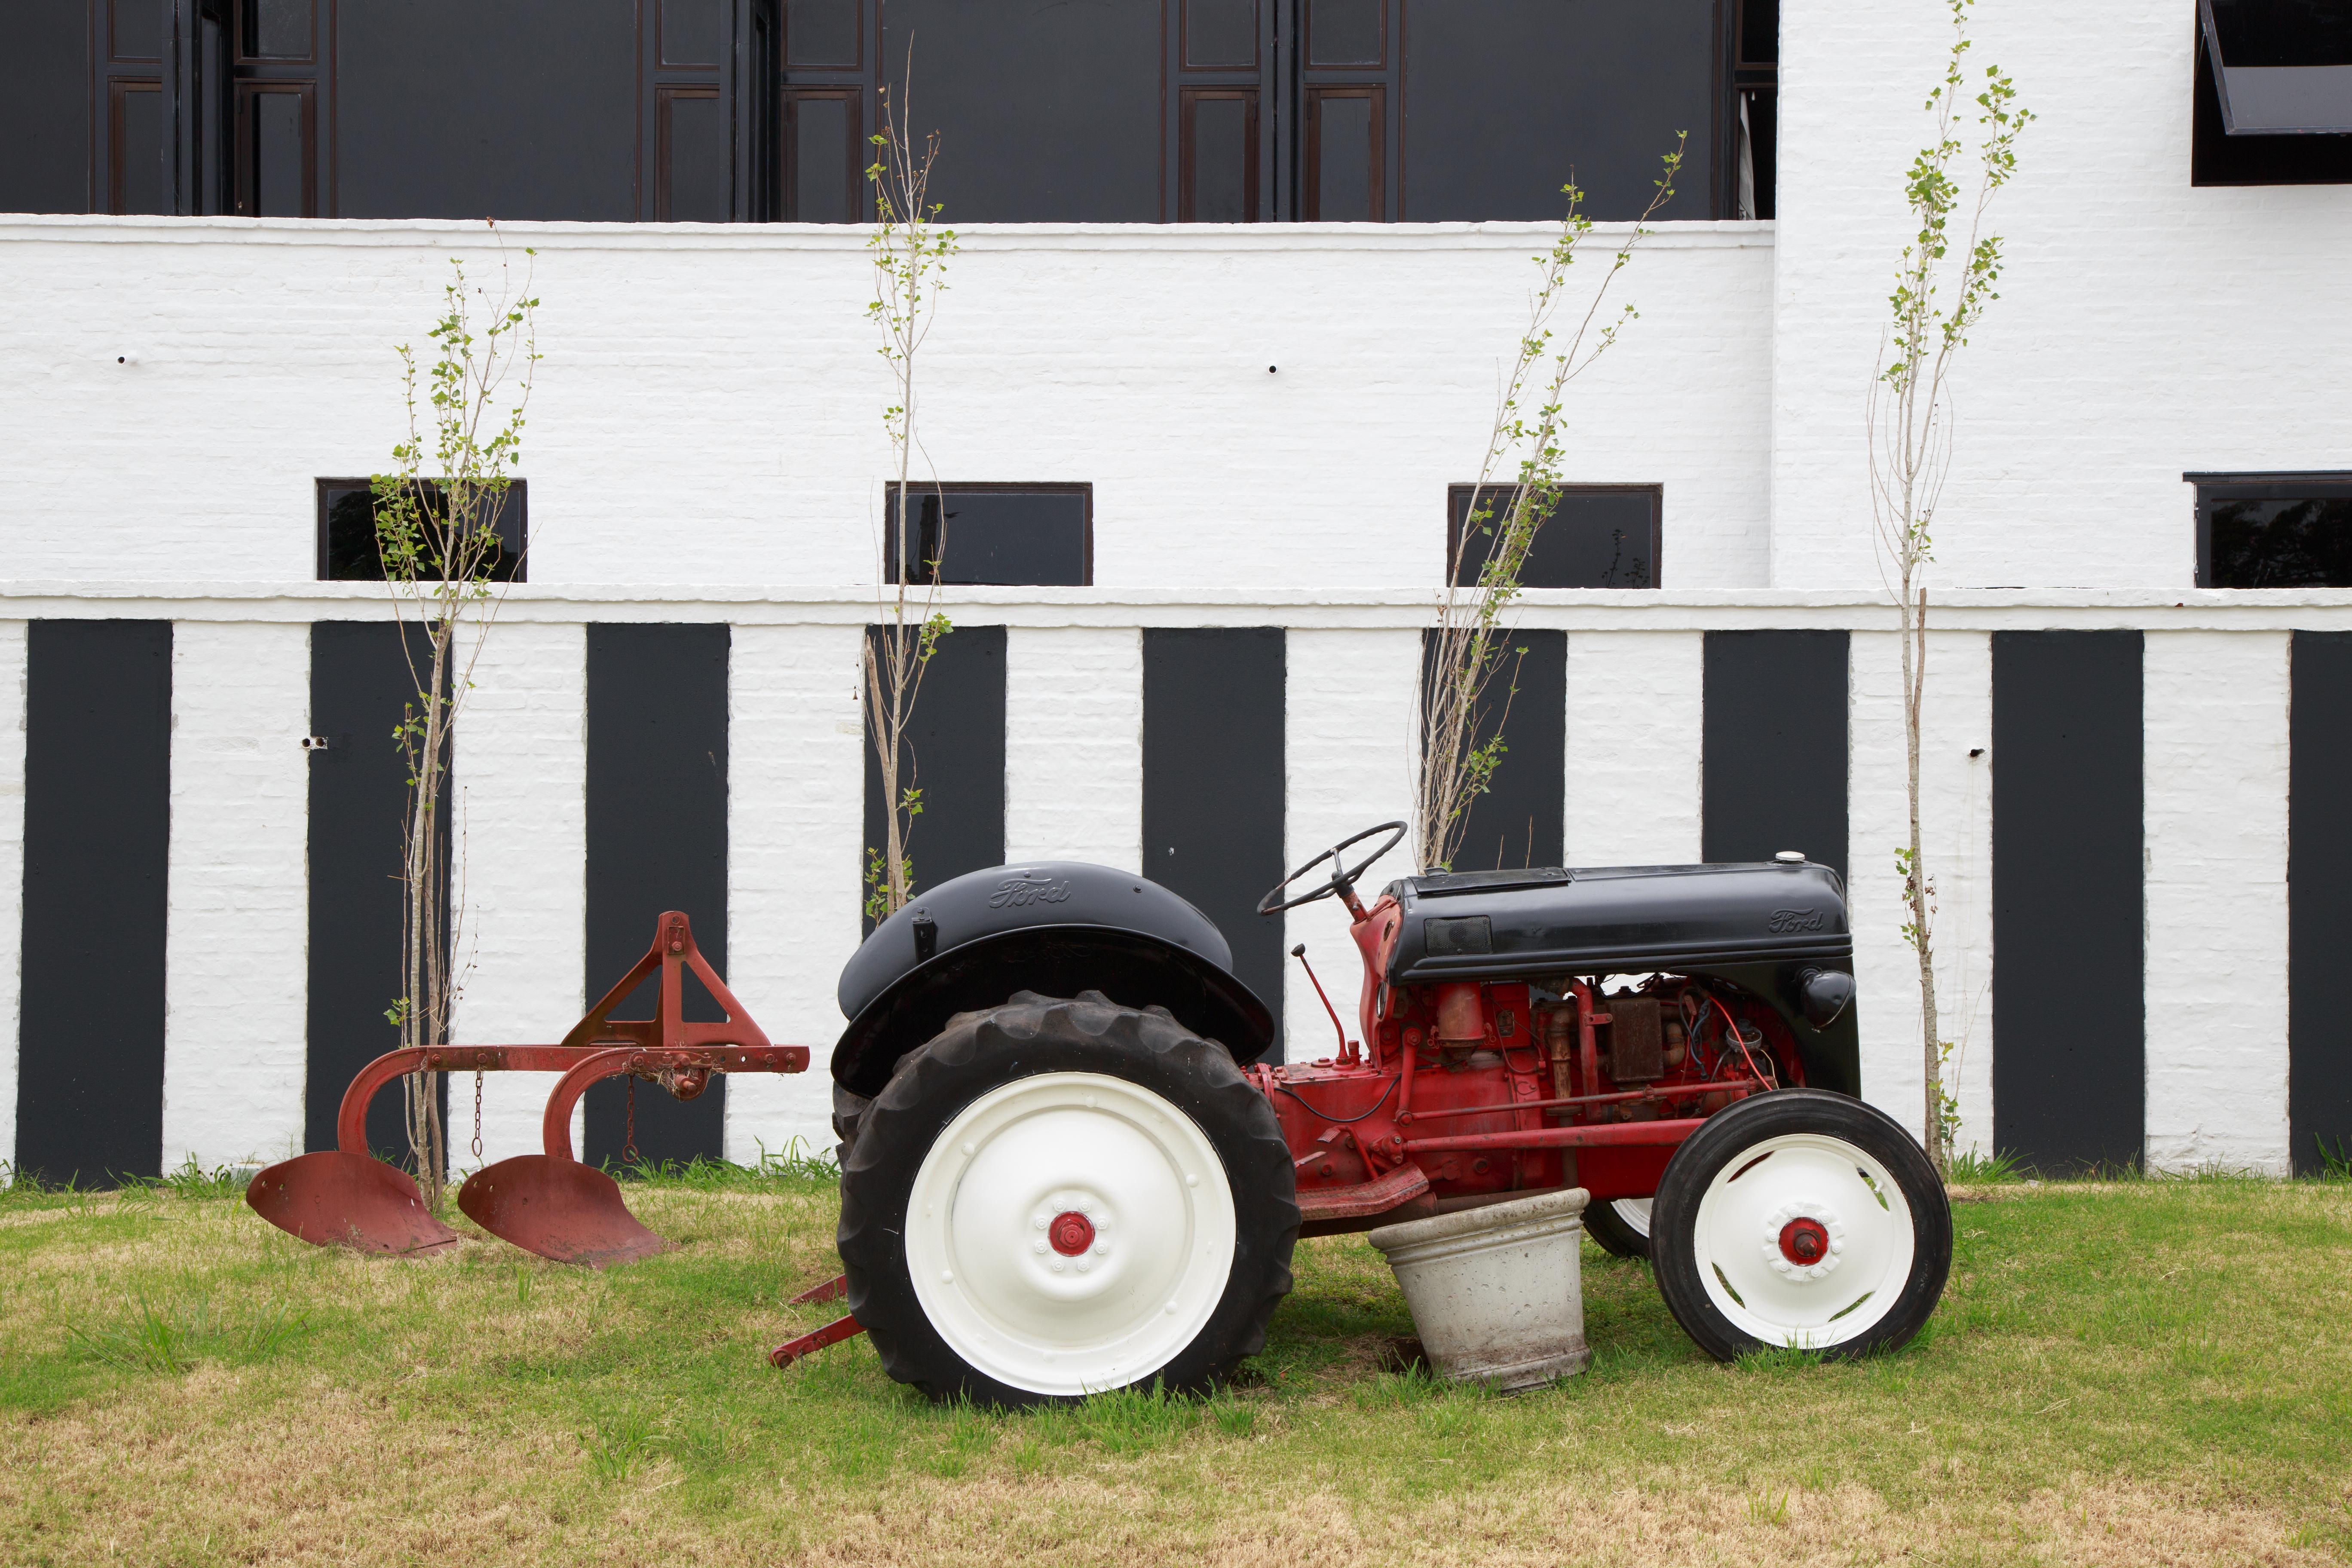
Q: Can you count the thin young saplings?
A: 4